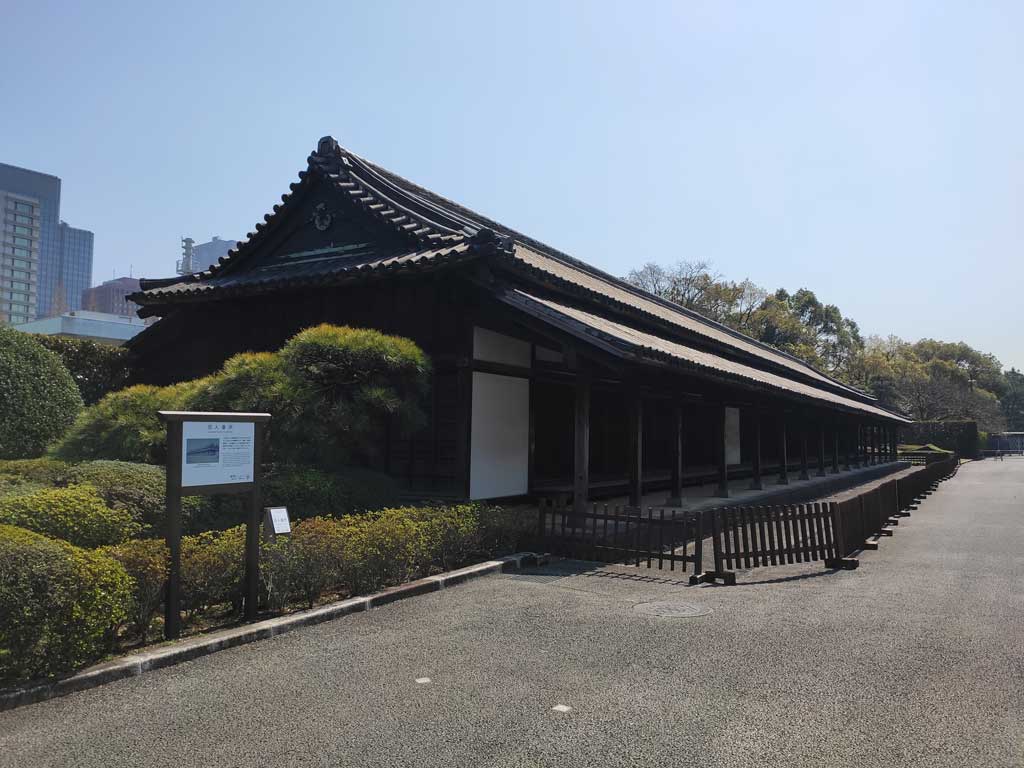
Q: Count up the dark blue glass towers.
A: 2